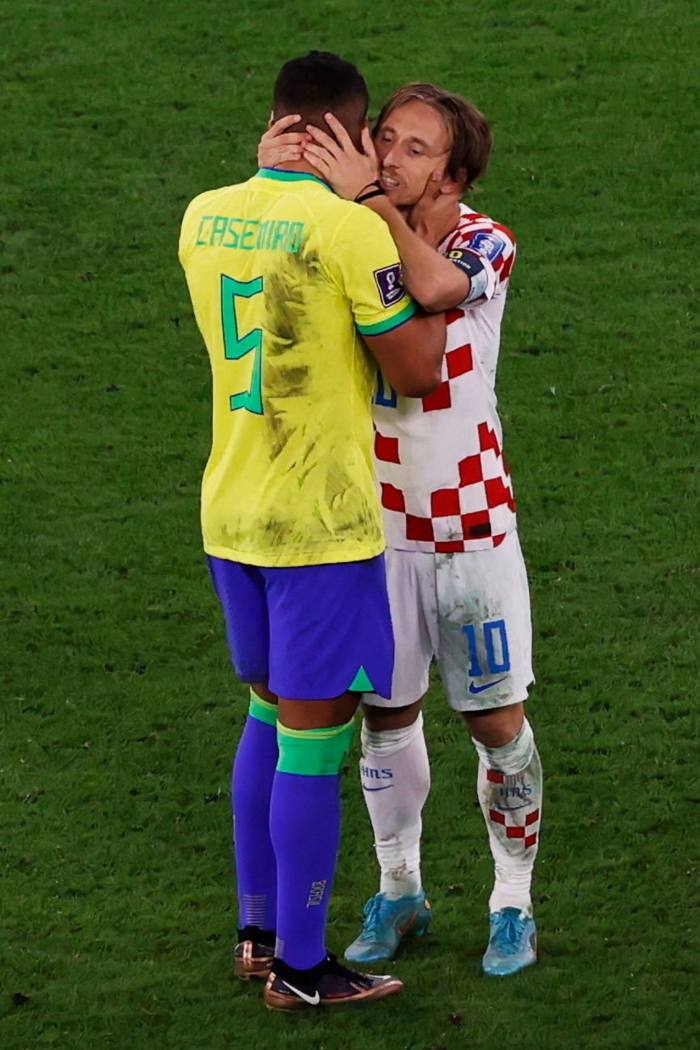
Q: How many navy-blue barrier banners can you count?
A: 0